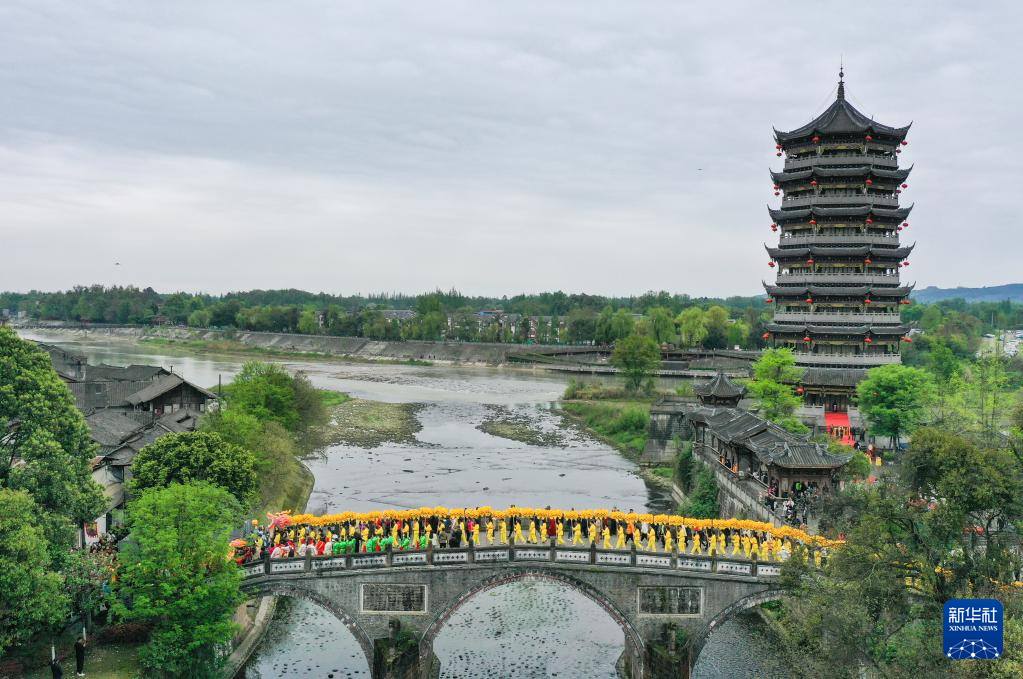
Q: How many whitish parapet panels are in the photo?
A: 14